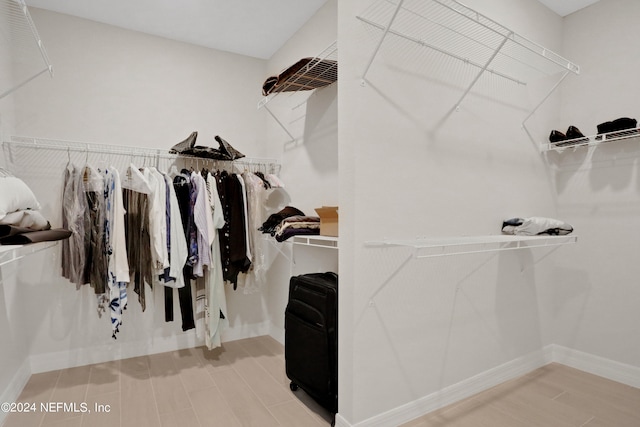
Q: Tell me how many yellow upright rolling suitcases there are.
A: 0